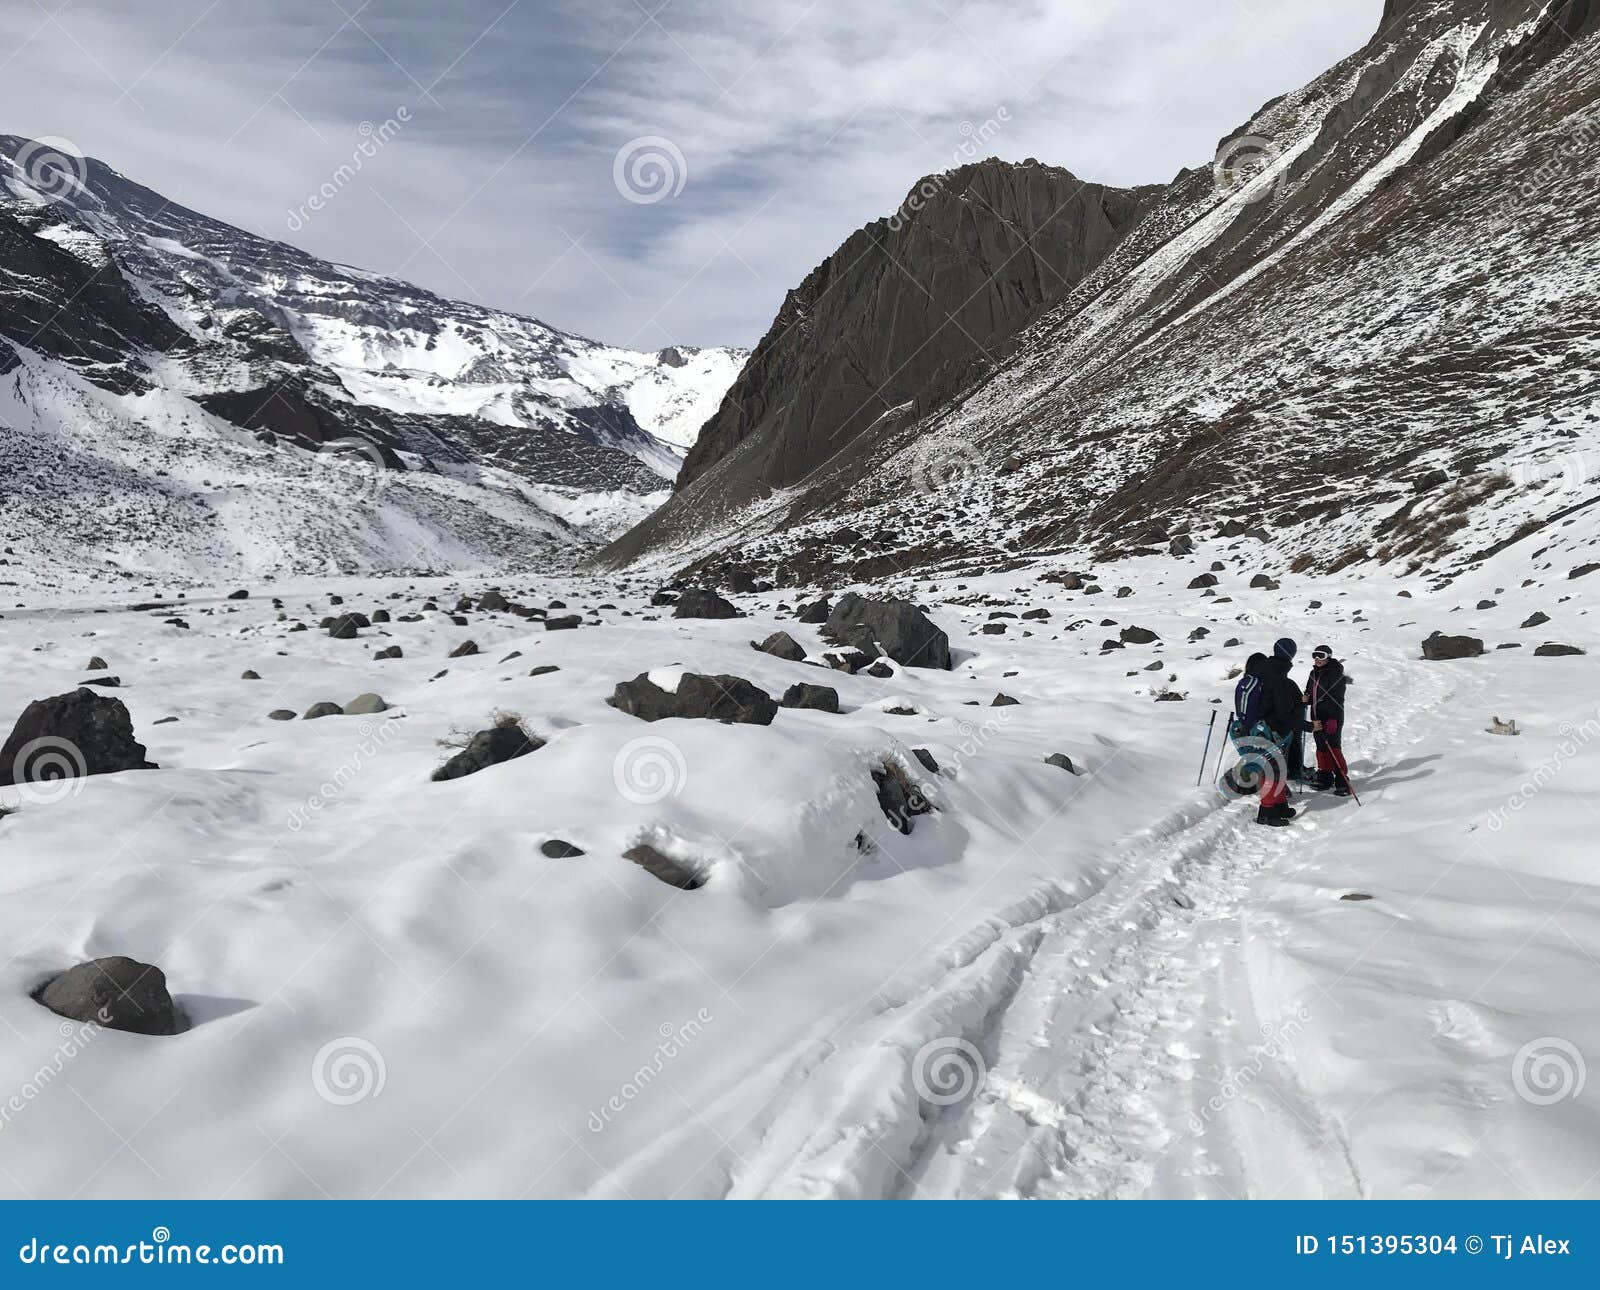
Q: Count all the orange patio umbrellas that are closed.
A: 0